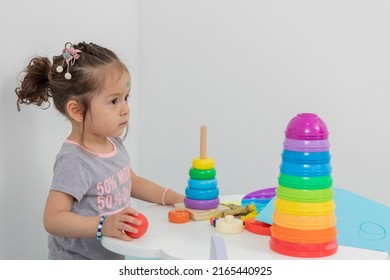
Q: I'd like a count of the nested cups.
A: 10